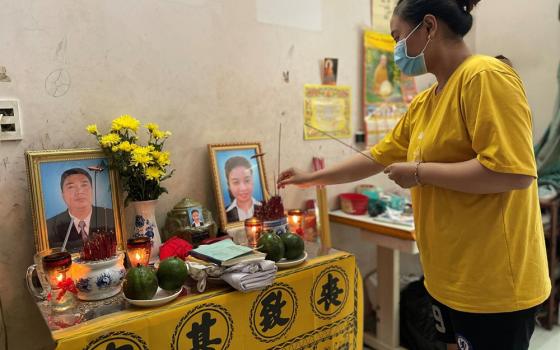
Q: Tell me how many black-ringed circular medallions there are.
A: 4